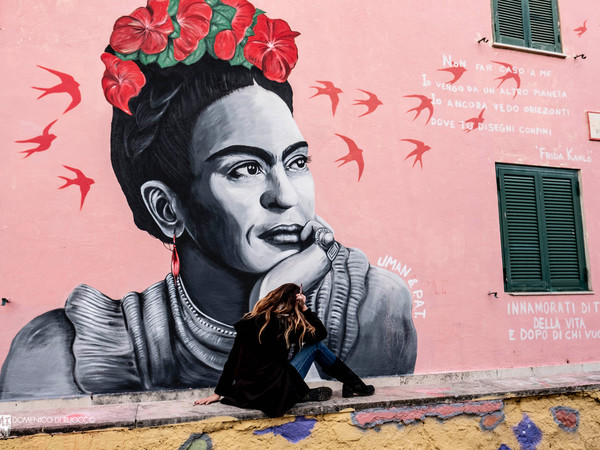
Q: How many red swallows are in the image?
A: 12